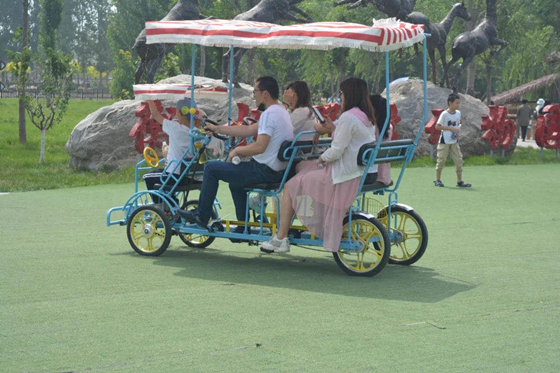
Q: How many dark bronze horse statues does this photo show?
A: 5